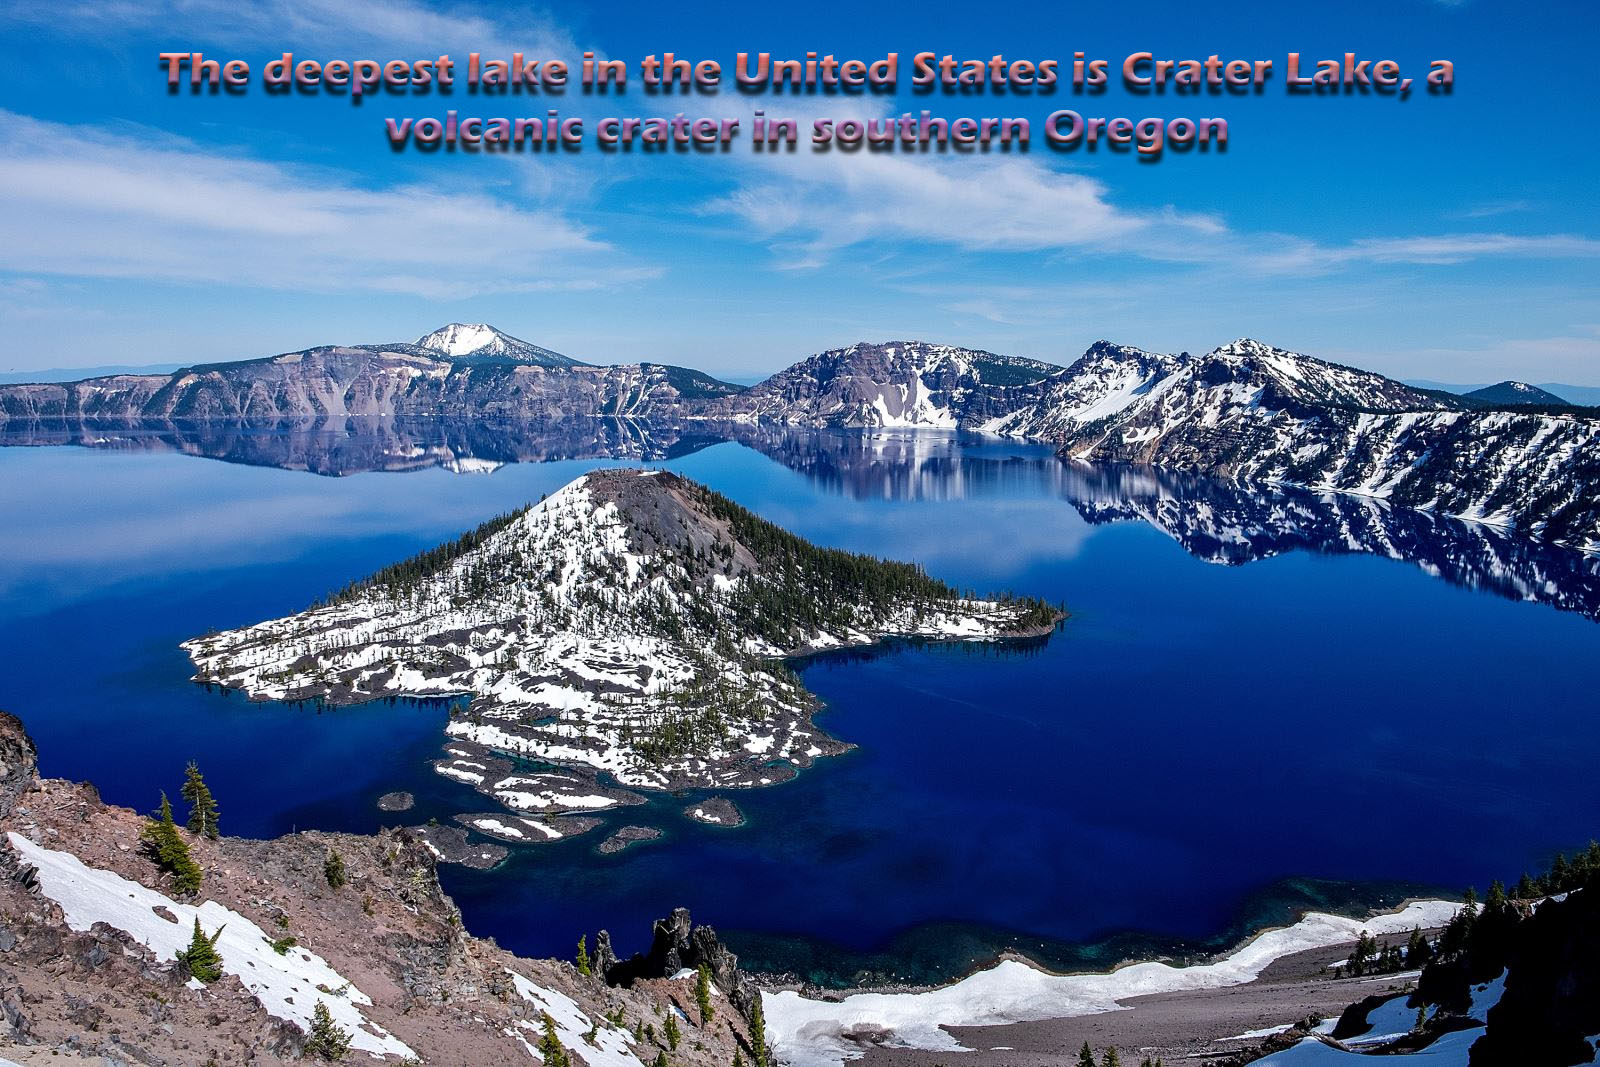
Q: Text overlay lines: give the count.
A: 2